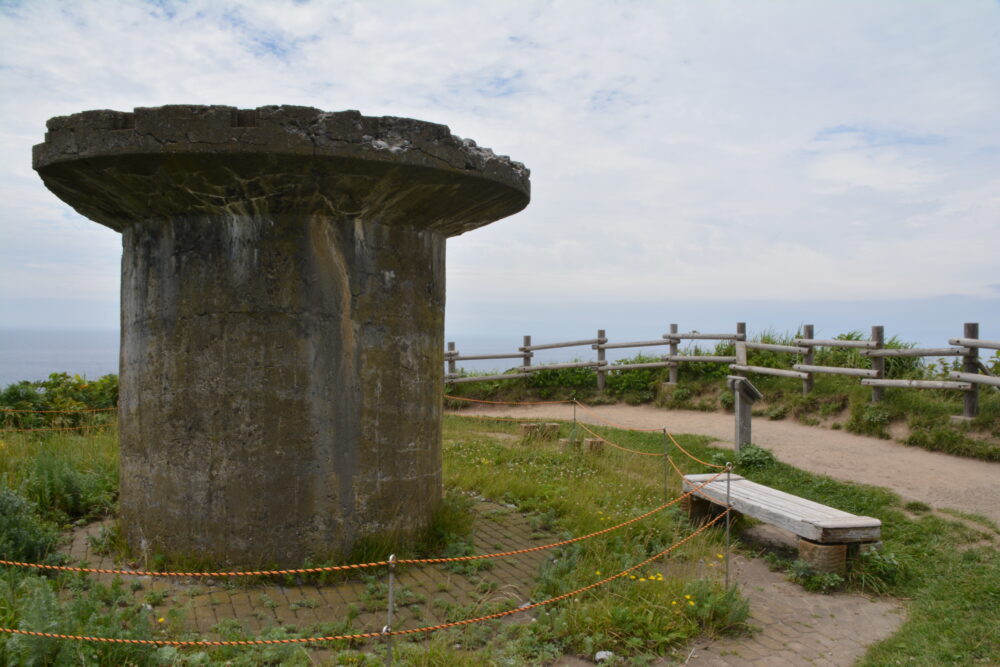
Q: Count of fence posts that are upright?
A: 8